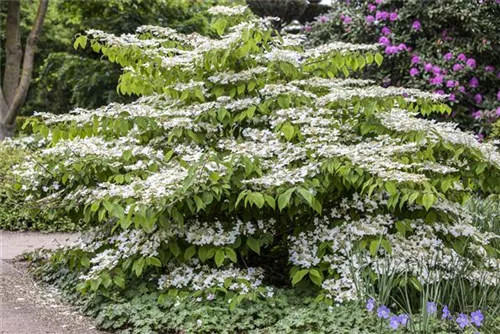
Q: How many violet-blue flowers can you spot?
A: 8